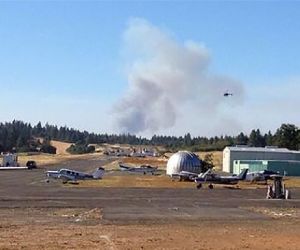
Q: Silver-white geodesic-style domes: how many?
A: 1